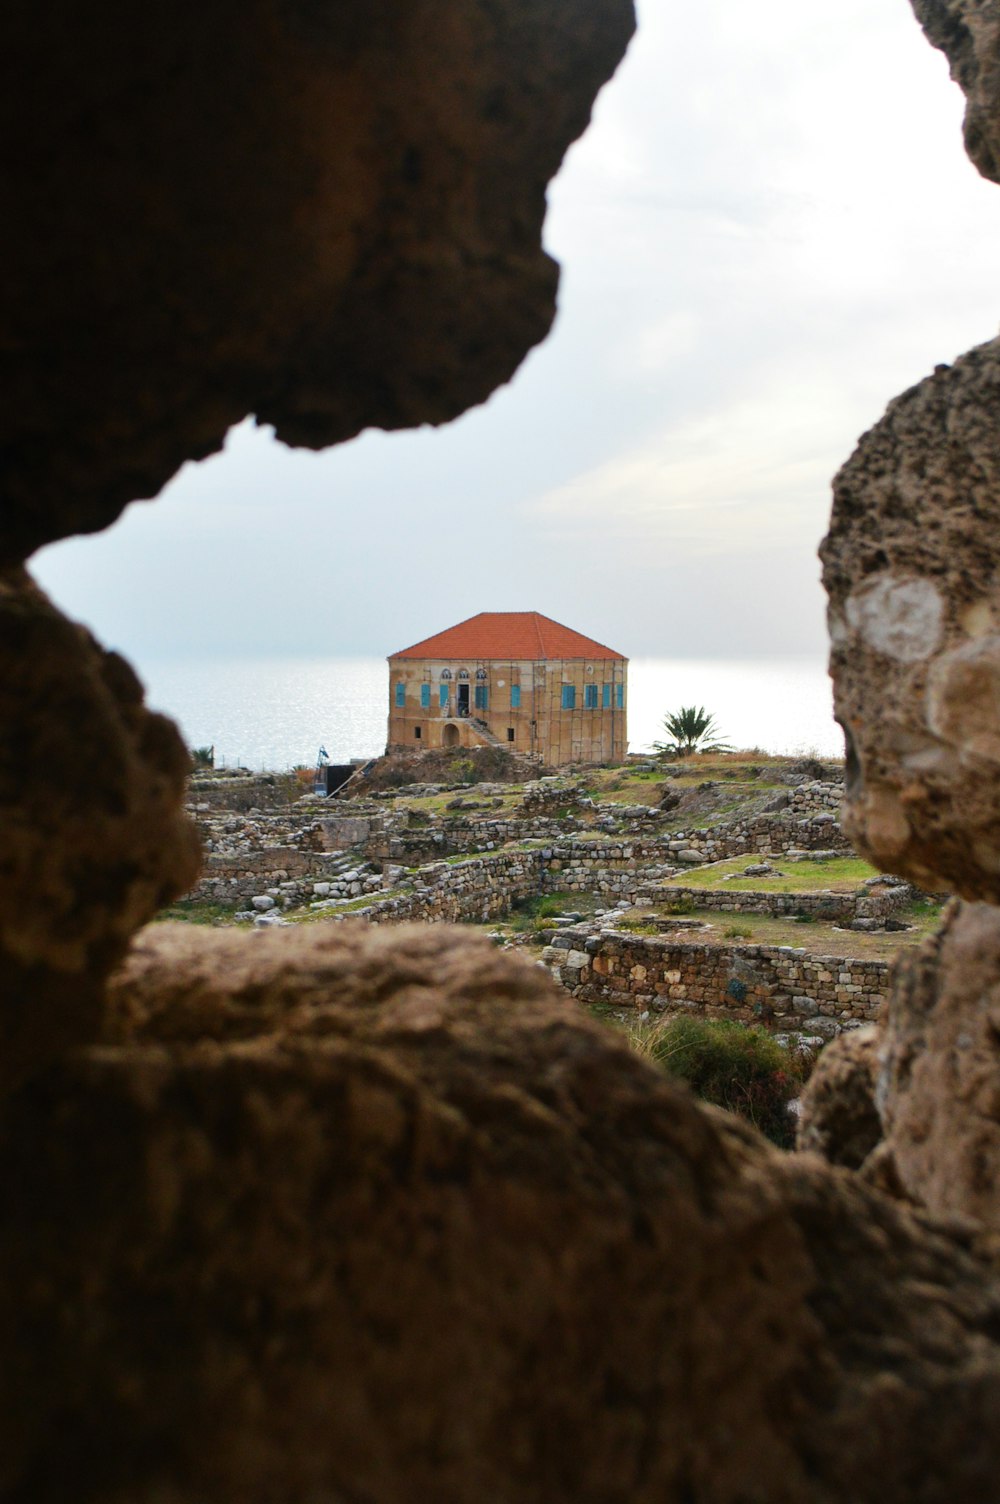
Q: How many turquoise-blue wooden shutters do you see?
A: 9